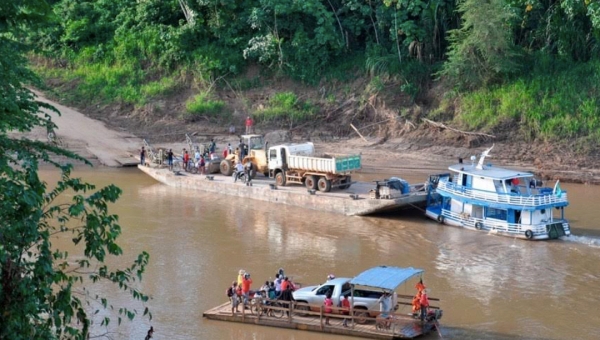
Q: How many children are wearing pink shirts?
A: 1